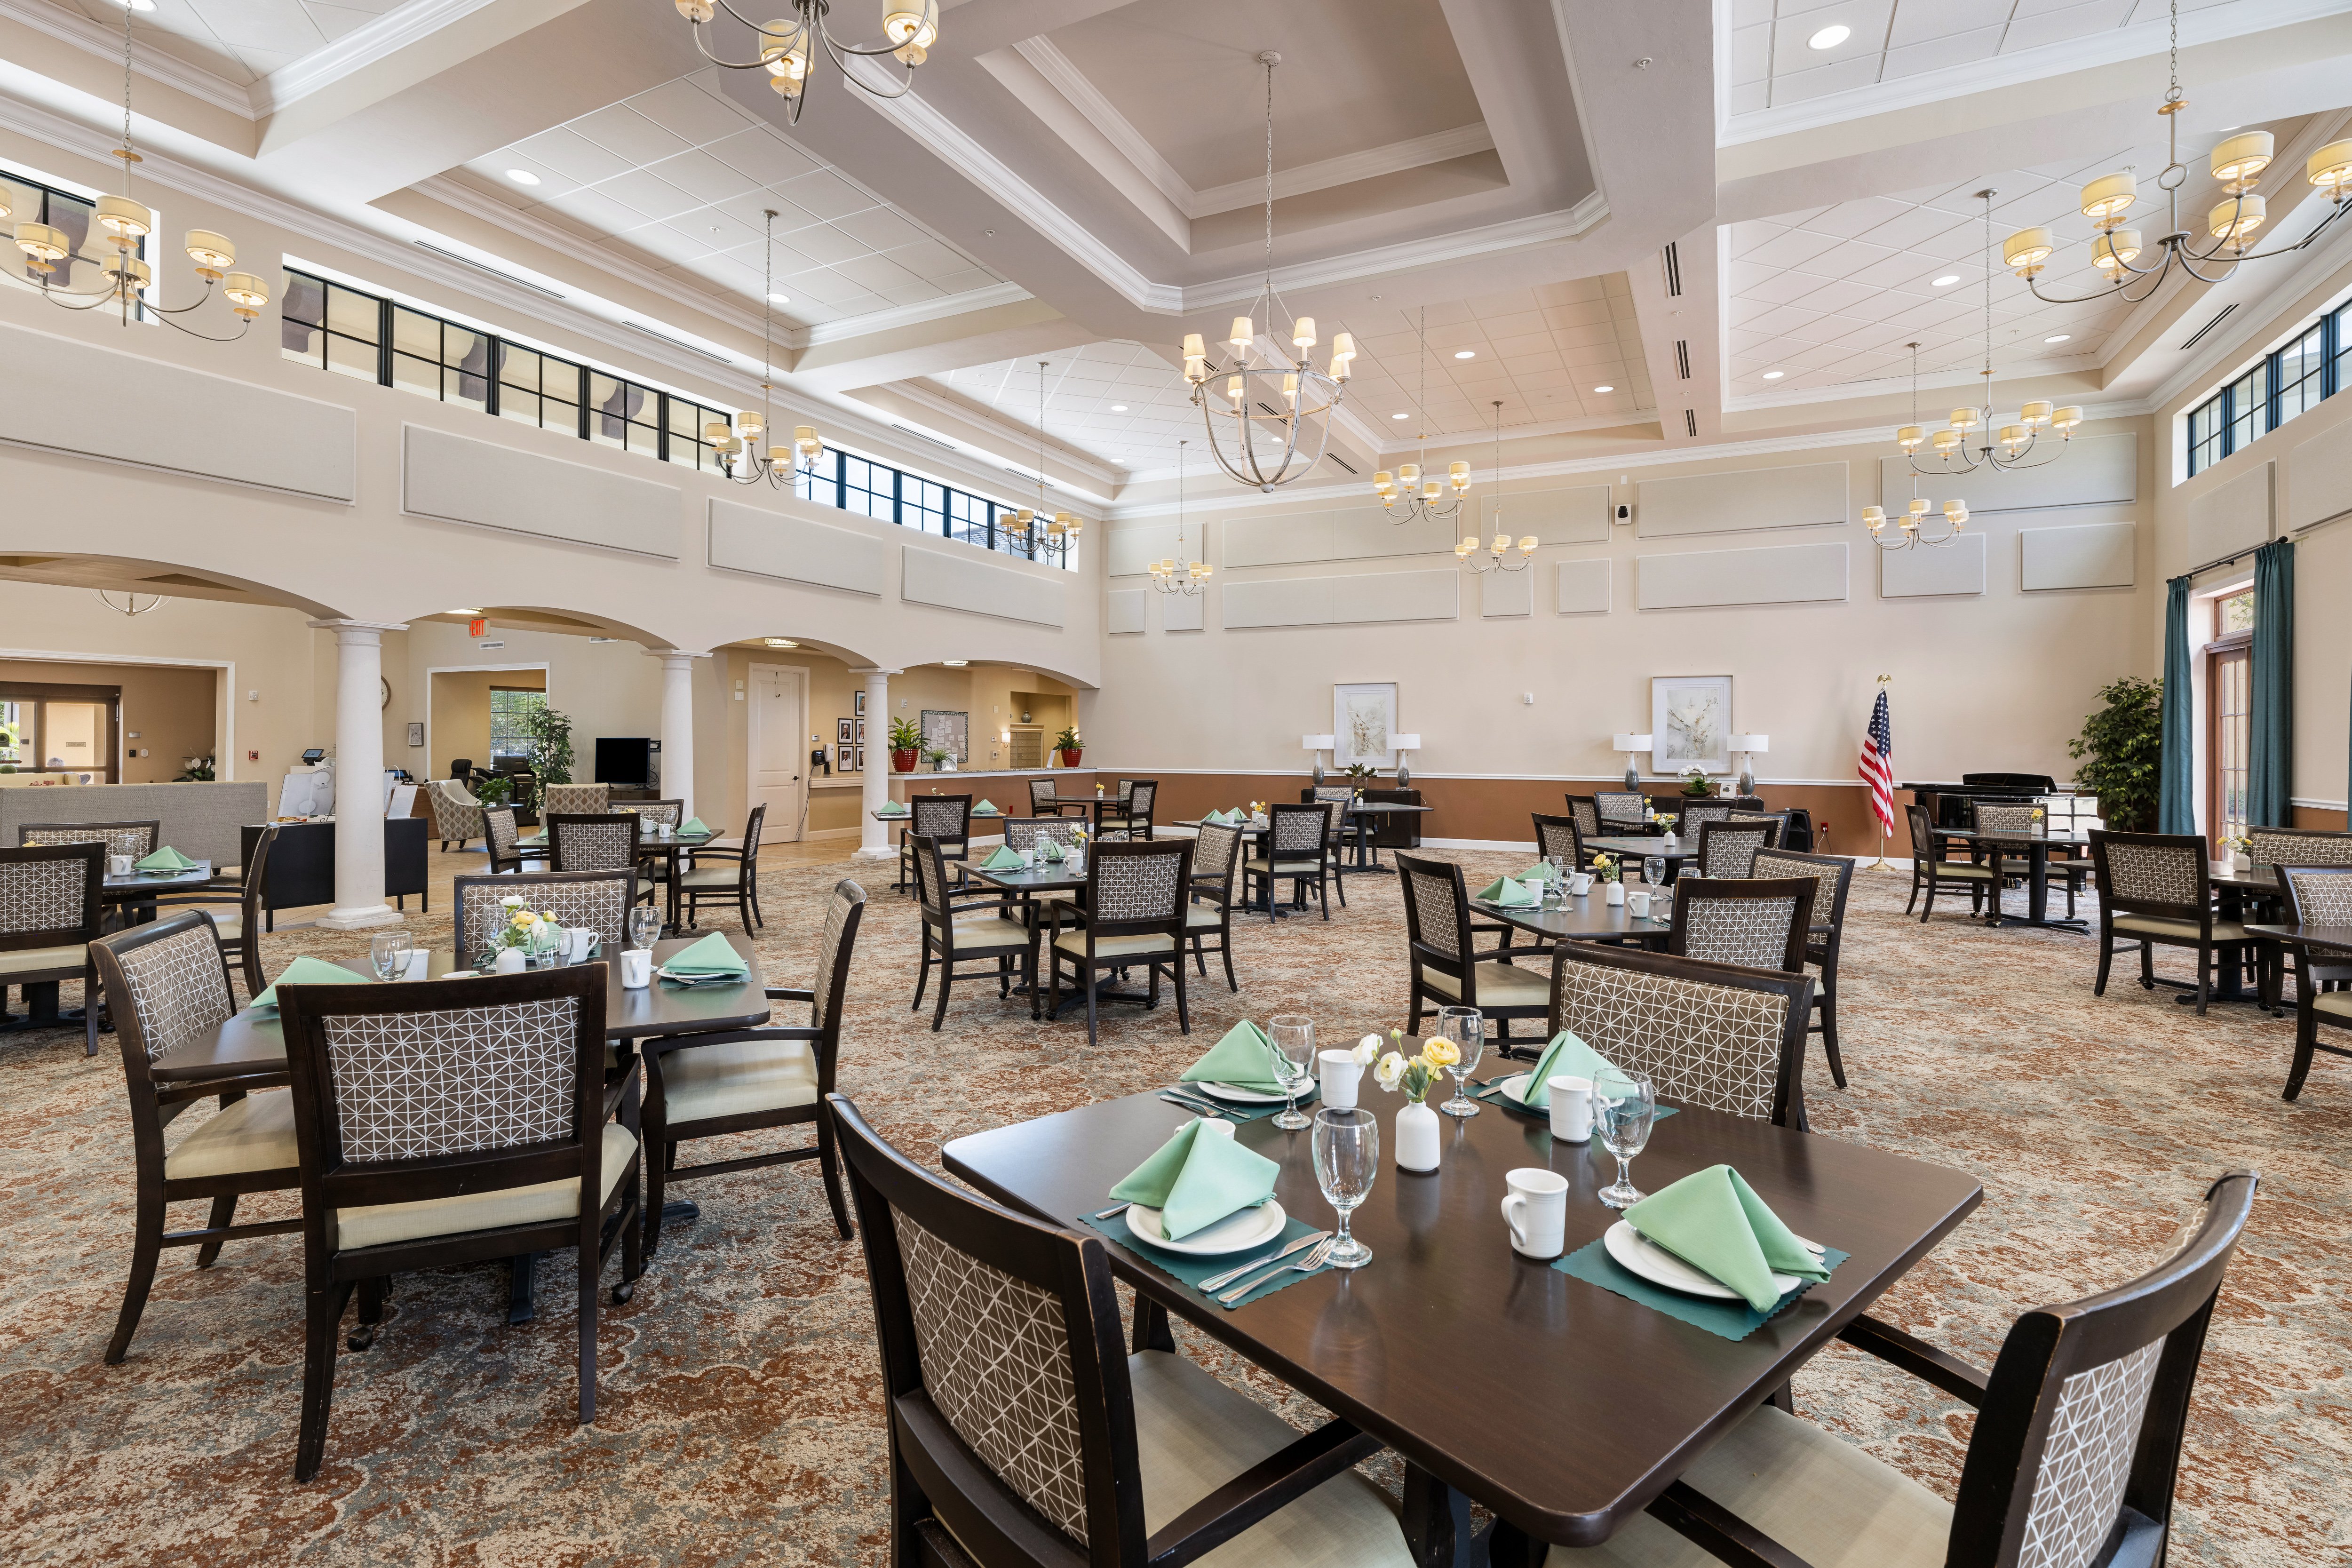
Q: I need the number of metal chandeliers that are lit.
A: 11